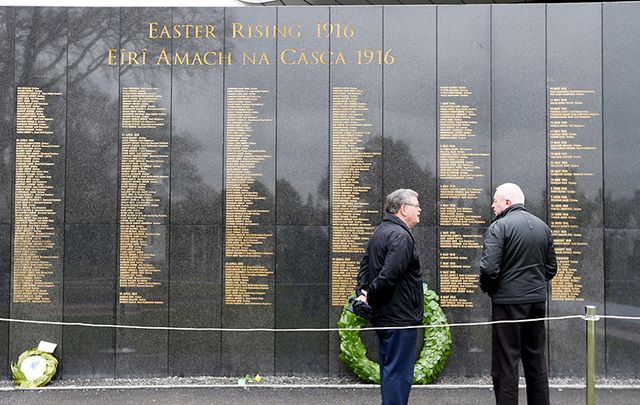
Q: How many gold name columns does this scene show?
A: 6